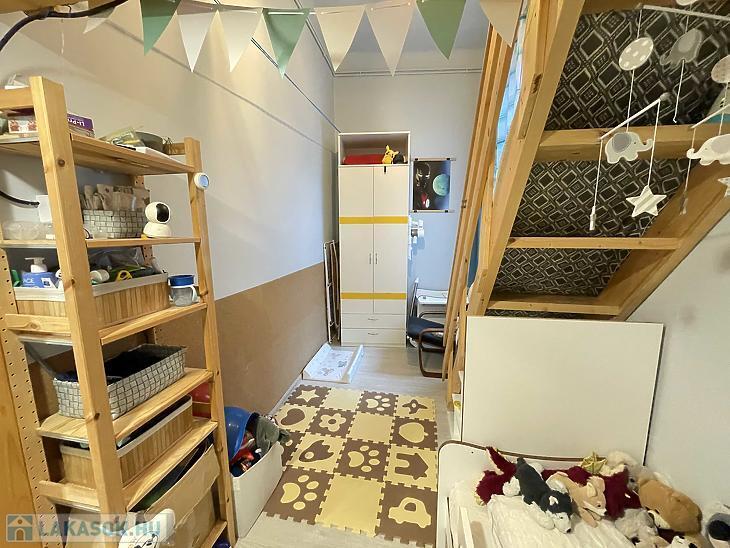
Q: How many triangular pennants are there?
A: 9